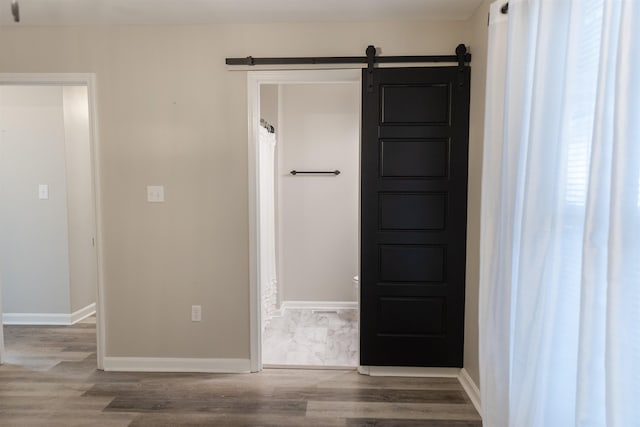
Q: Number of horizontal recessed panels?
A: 5